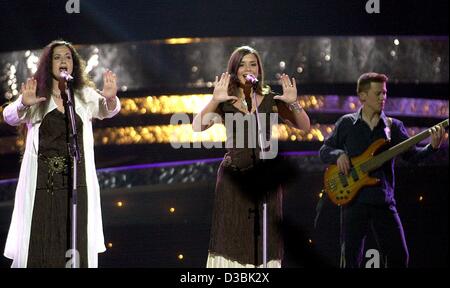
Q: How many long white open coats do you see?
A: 1